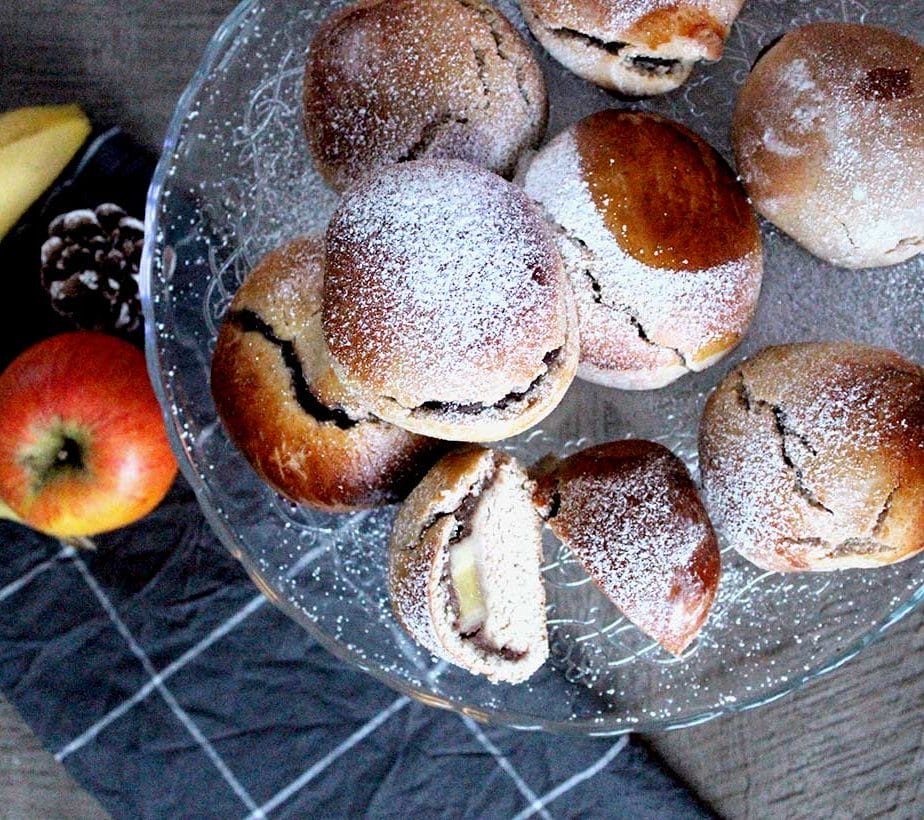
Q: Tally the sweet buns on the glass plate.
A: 8